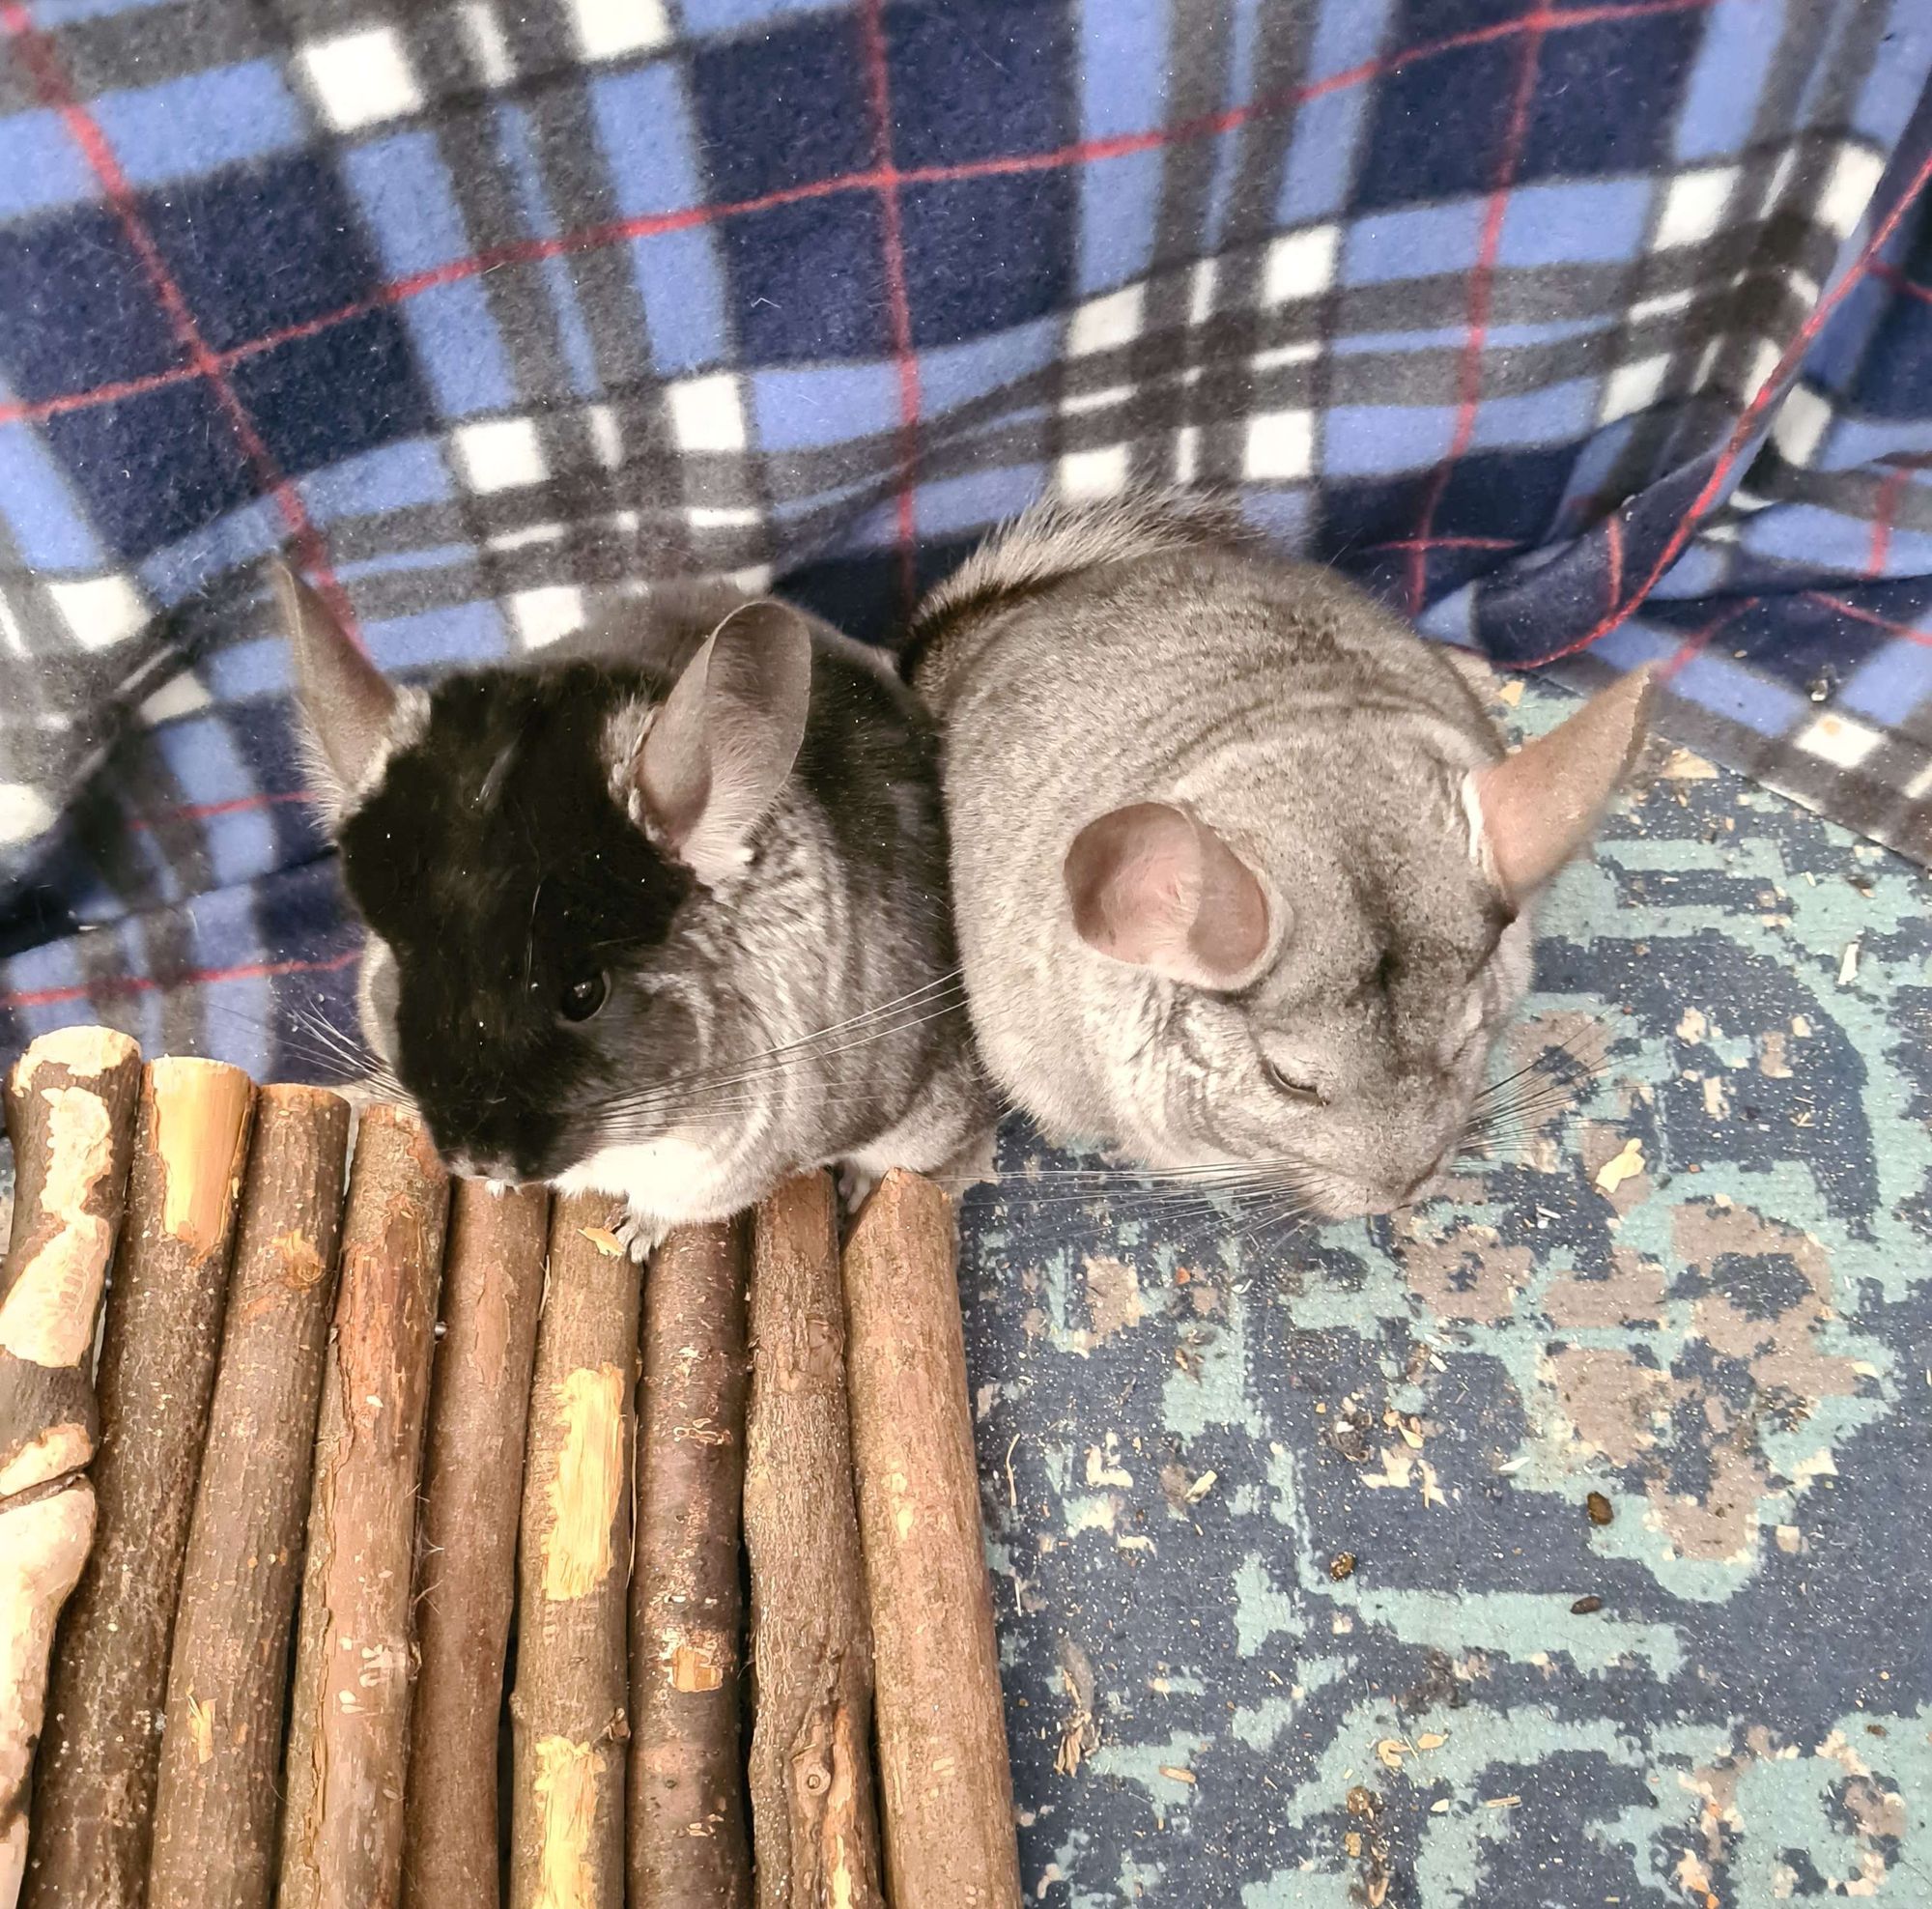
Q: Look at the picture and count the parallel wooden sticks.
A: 9